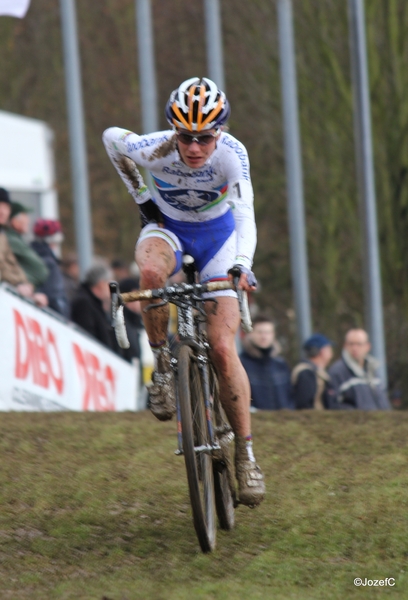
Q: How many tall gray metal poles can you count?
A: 5